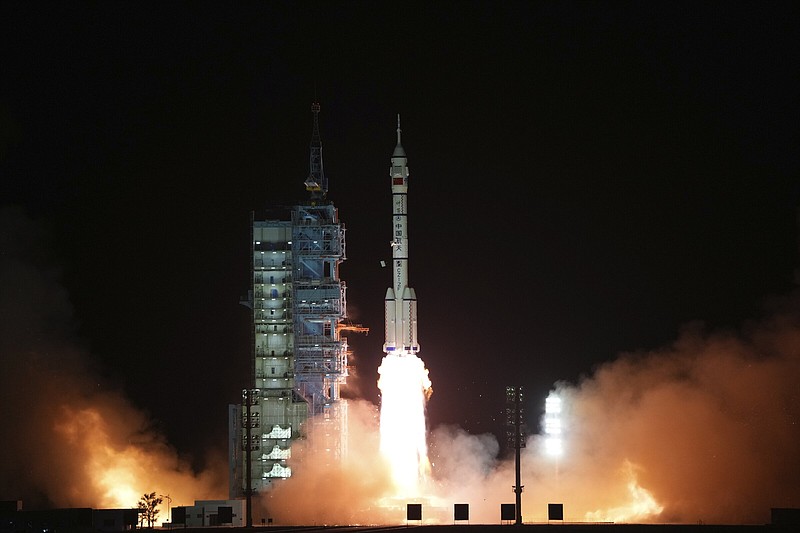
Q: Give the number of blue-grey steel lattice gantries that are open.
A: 1